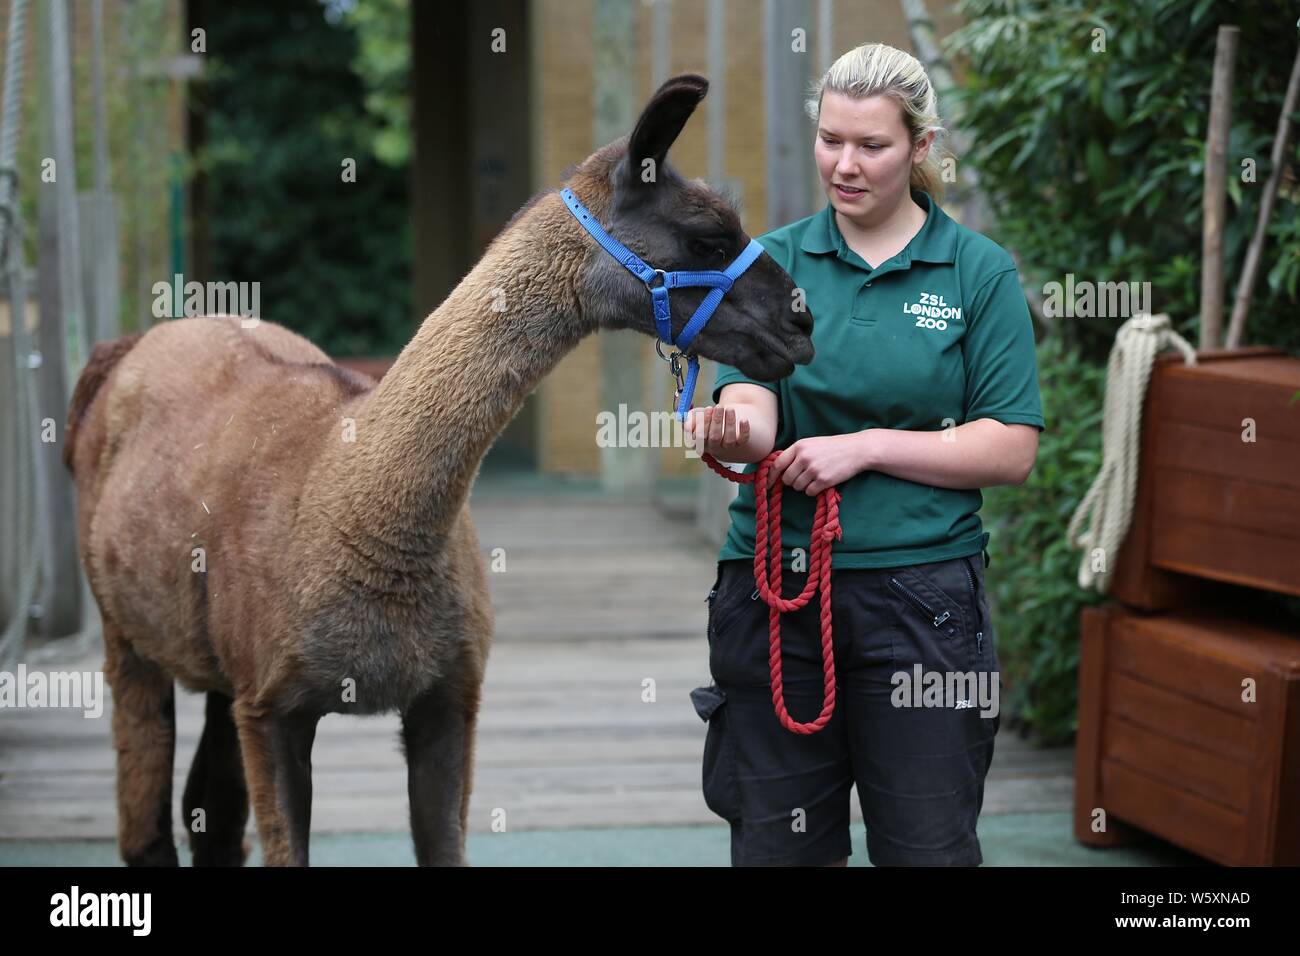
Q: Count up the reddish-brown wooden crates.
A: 2